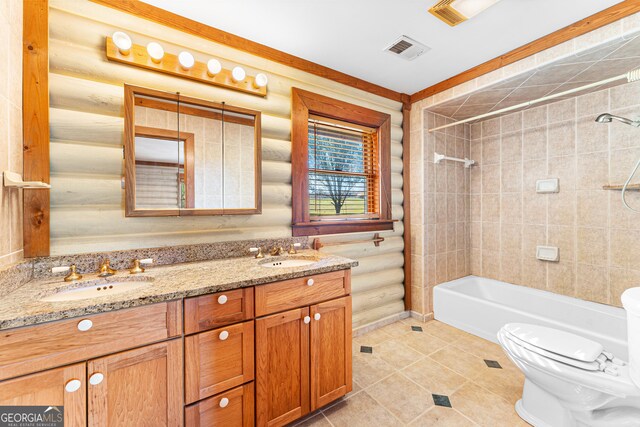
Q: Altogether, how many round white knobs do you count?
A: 9